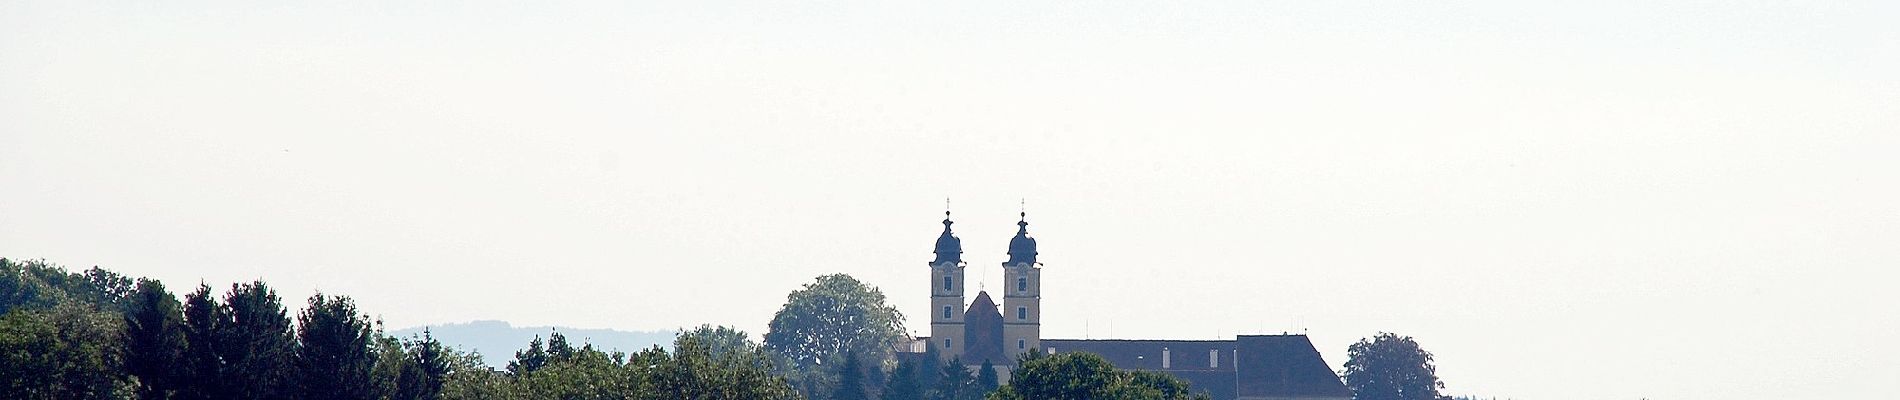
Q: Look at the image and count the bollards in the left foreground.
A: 0